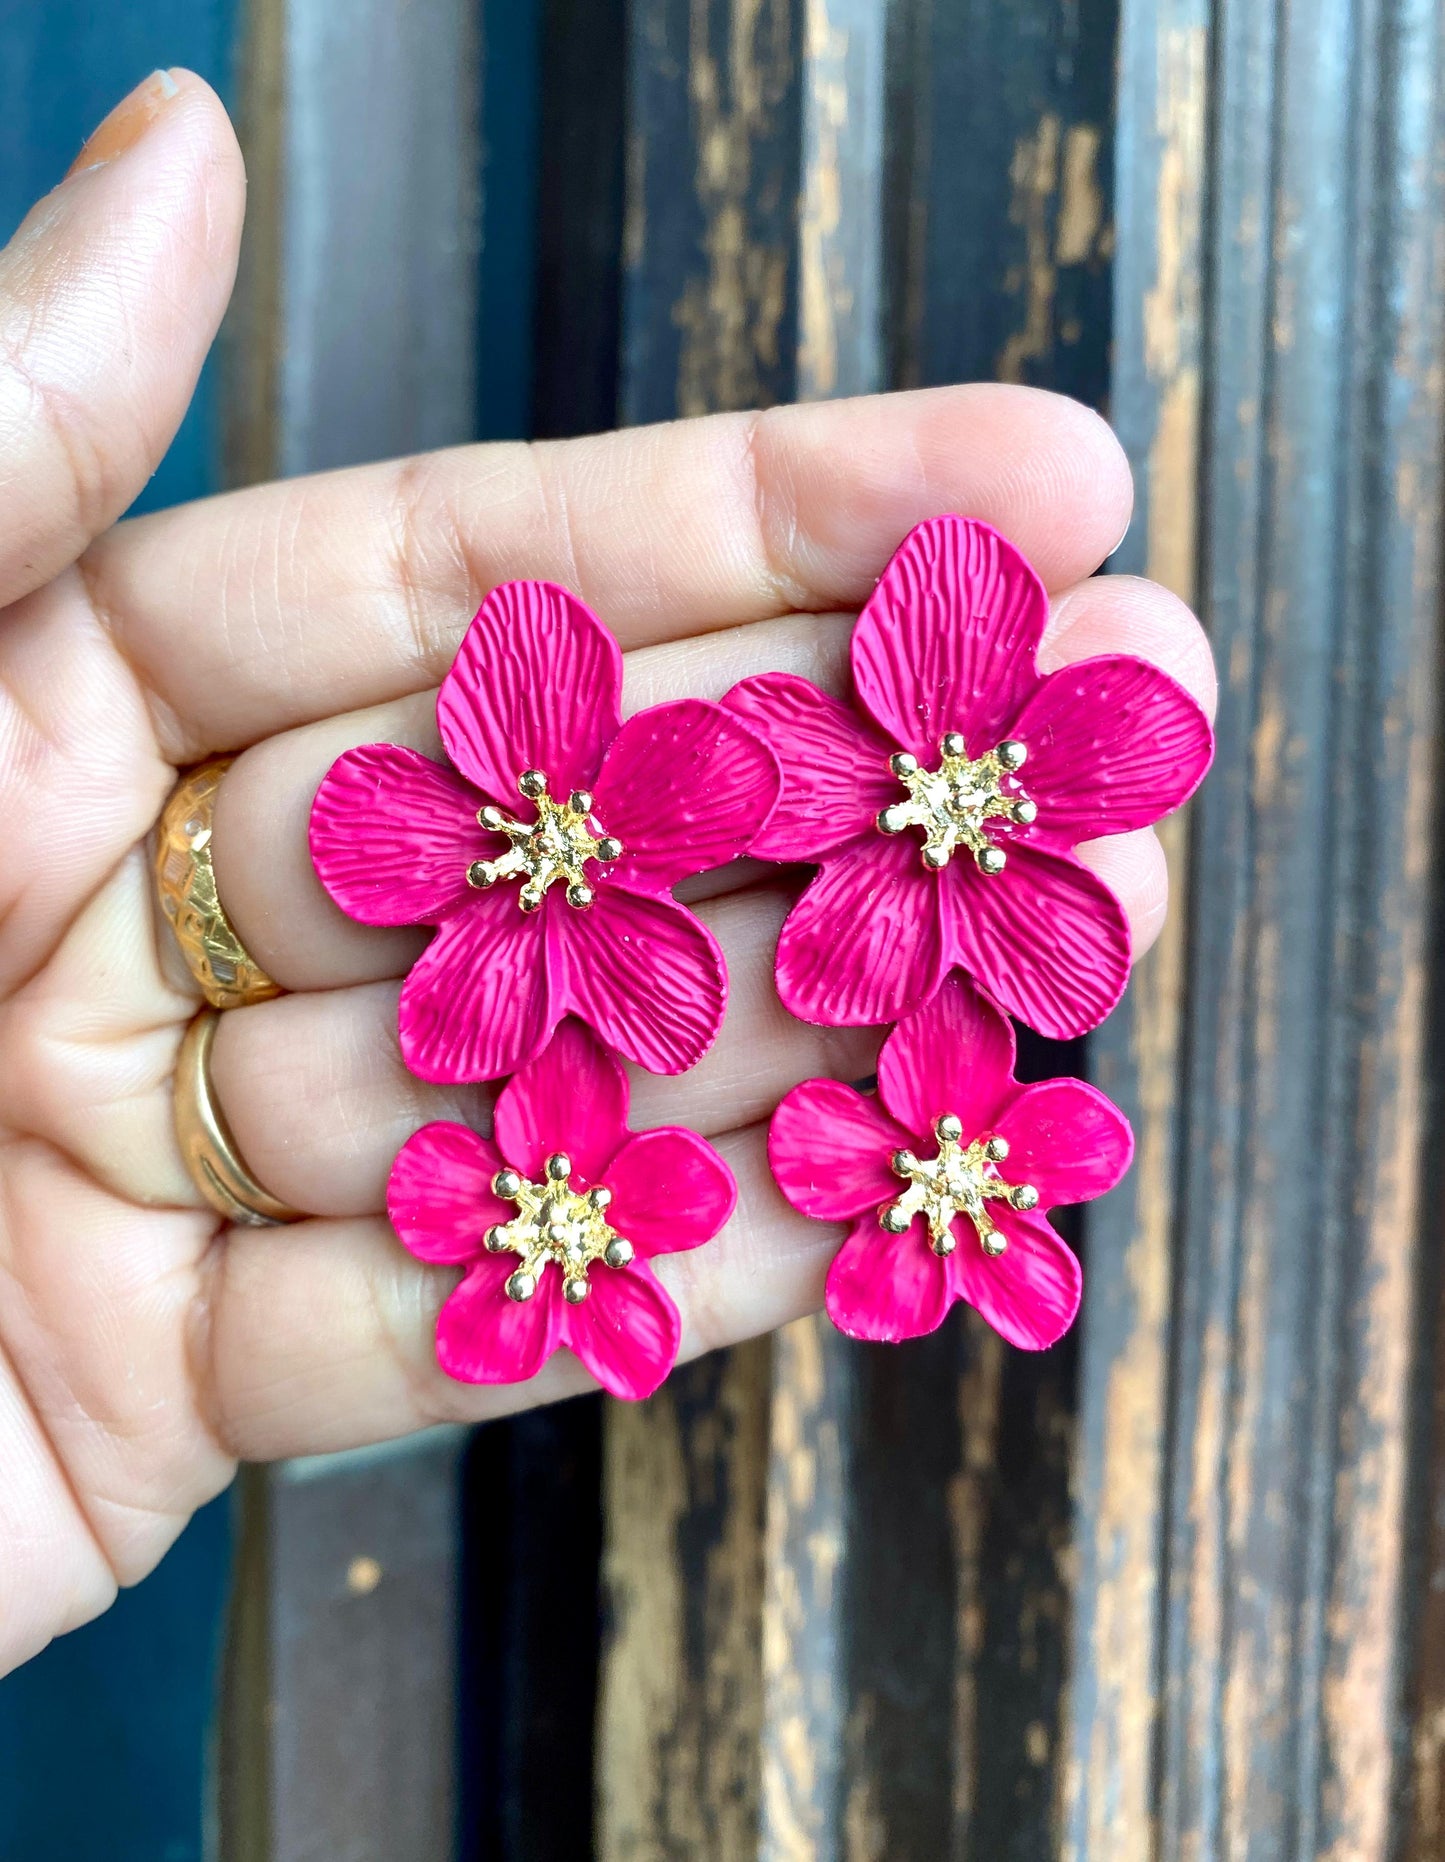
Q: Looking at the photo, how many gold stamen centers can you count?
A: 4